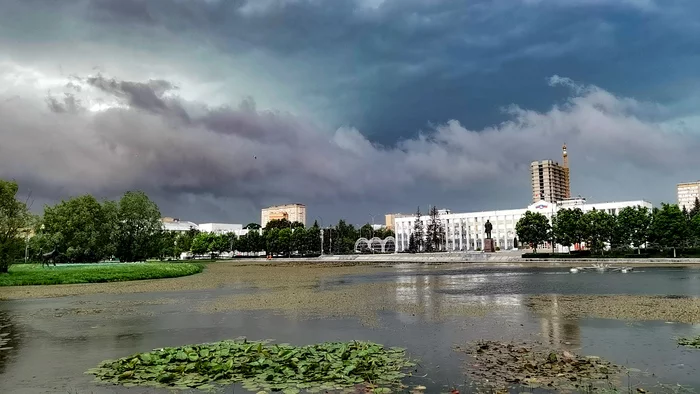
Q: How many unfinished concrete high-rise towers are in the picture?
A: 1